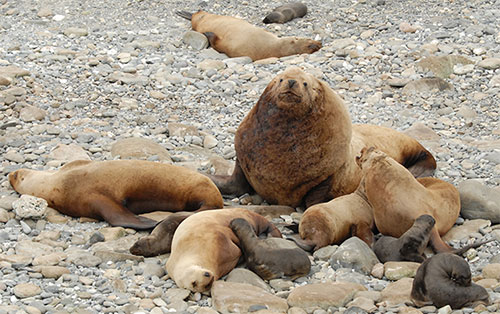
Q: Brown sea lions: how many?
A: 6